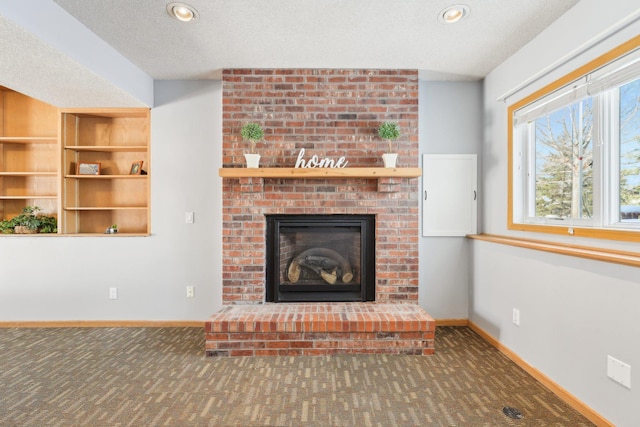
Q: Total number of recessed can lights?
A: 2